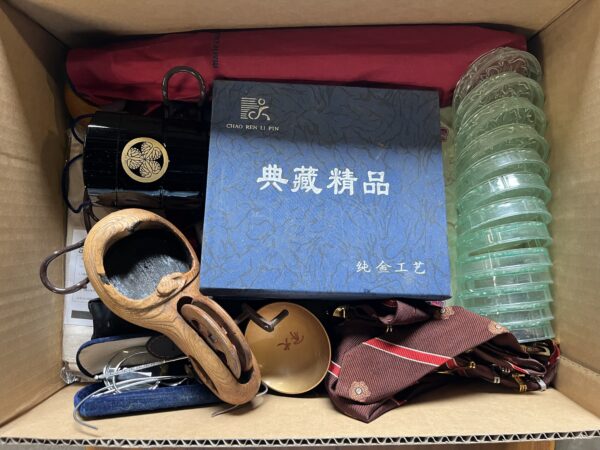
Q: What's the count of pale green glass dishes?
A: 13